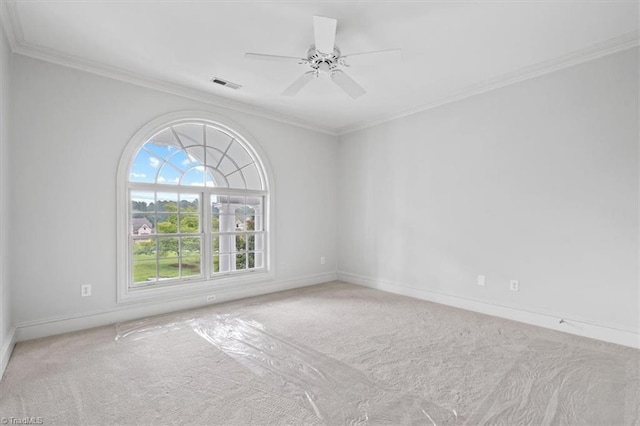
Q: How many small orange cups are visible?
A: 0